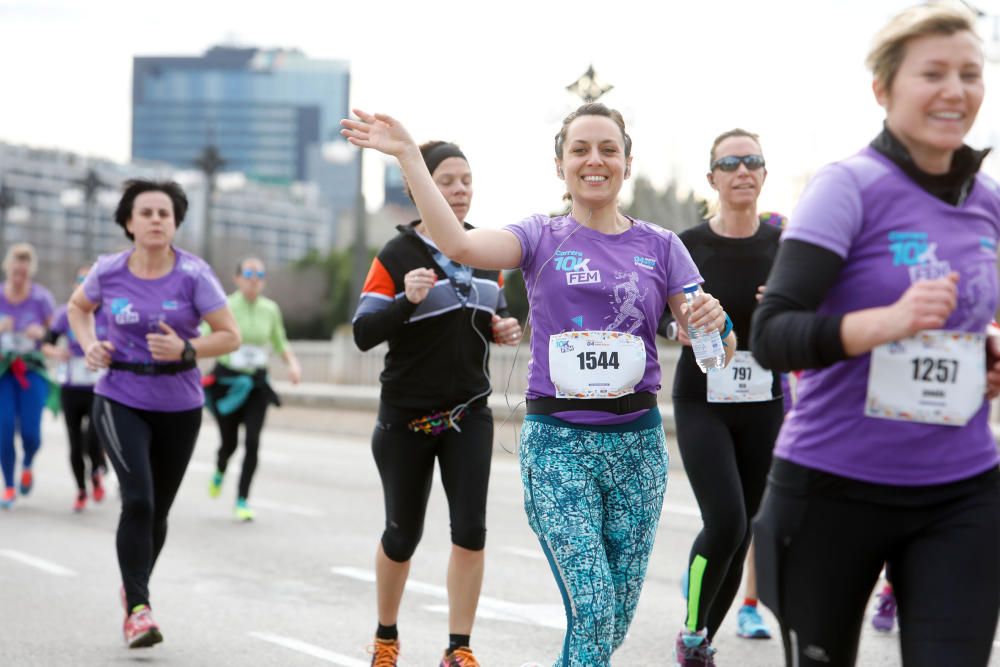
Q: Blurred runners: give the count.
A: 3